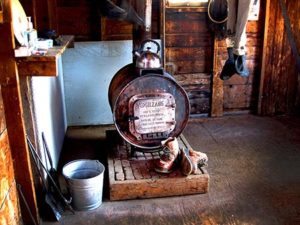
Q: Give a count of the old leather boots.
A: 2